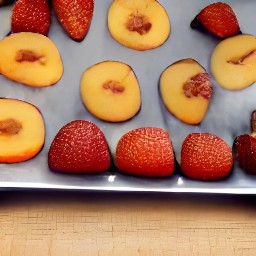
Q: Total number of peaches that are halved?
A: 6